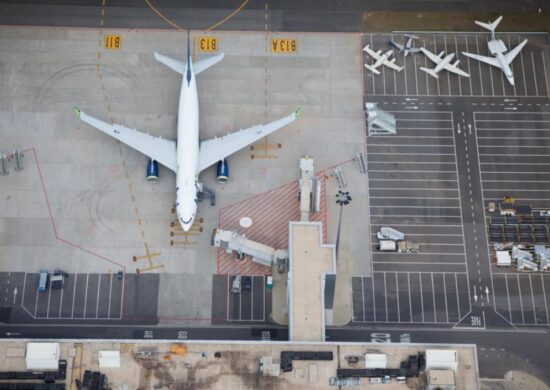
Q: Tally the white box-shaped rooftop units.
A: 4